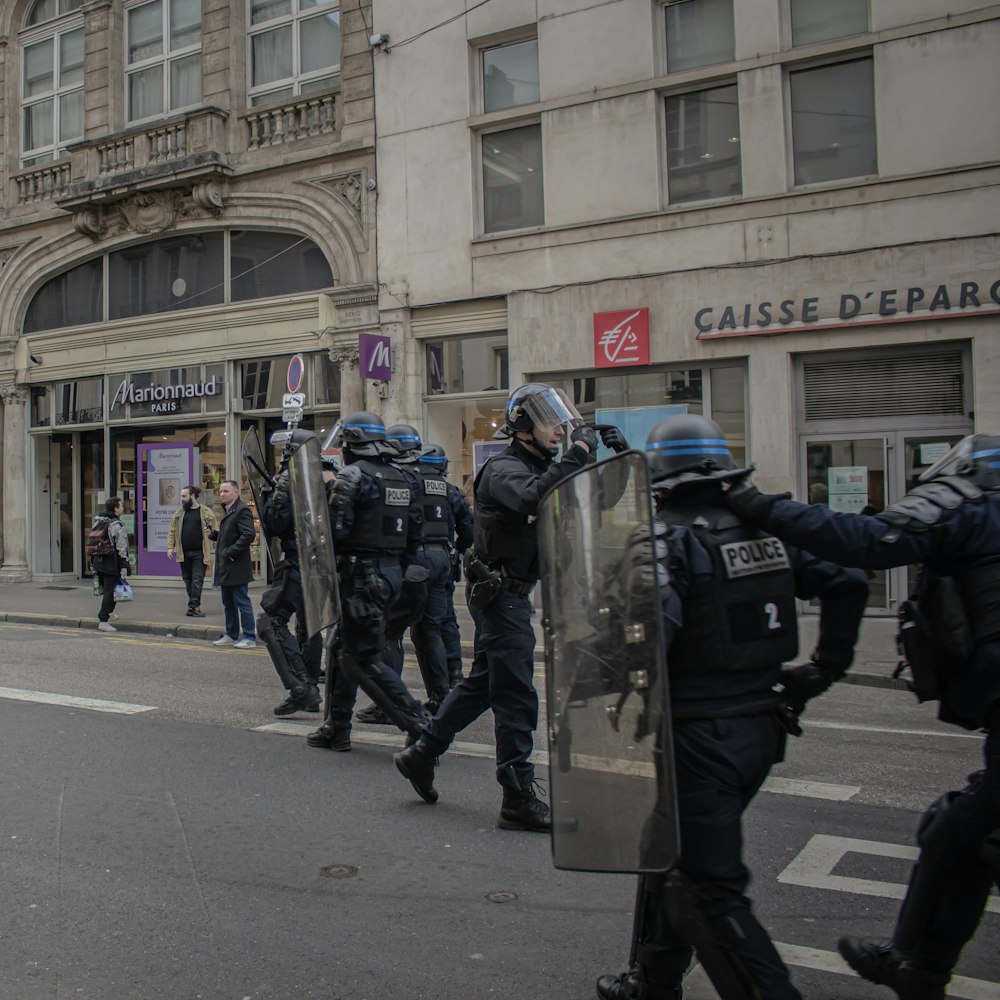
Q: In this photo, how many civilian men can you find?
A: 3